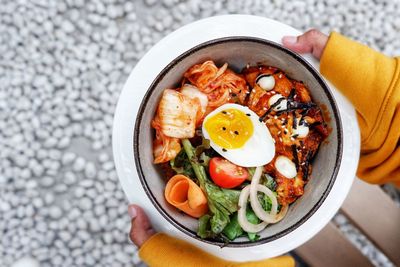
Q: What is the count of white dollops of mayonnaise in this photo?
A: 4